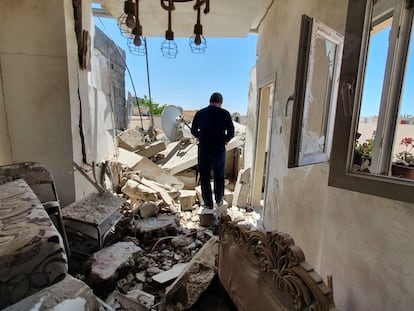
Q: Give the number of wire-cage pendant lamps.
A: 4